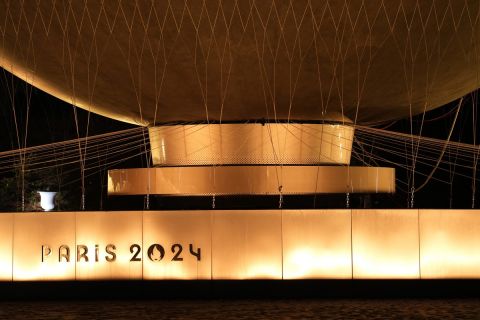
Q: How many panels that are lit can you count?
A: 8